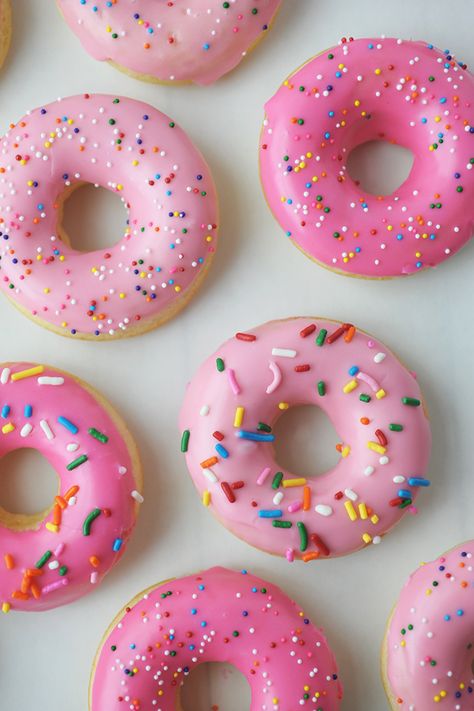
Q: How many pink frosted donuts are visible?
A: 7